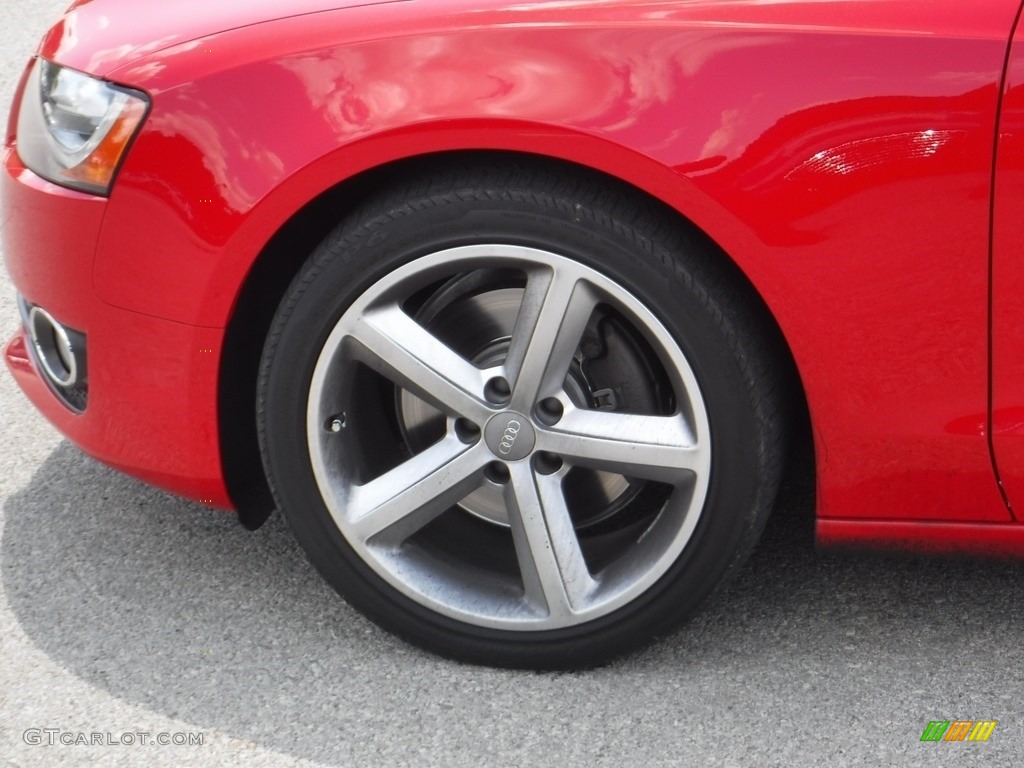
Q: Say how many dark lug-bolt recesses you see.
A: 5